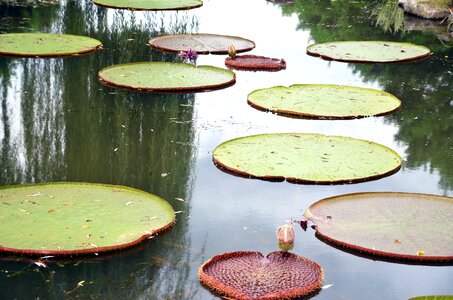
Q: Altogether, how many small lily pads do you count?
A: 2